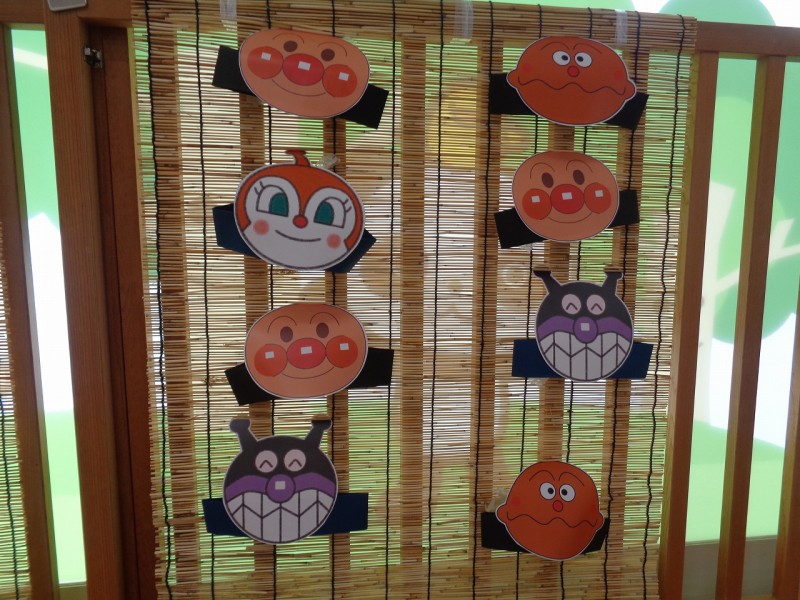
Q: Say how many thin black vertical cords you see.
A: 11